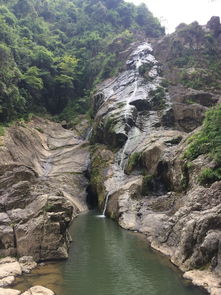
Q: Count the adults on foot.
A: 0